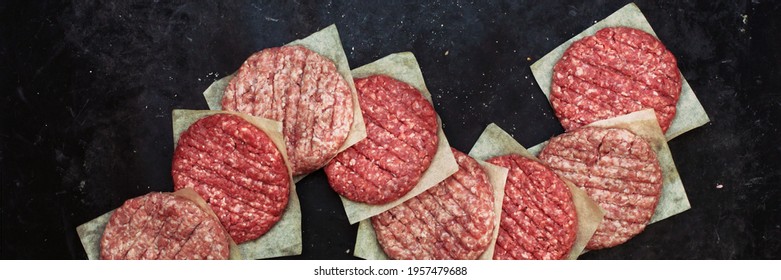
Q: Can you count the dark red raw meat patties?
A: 4